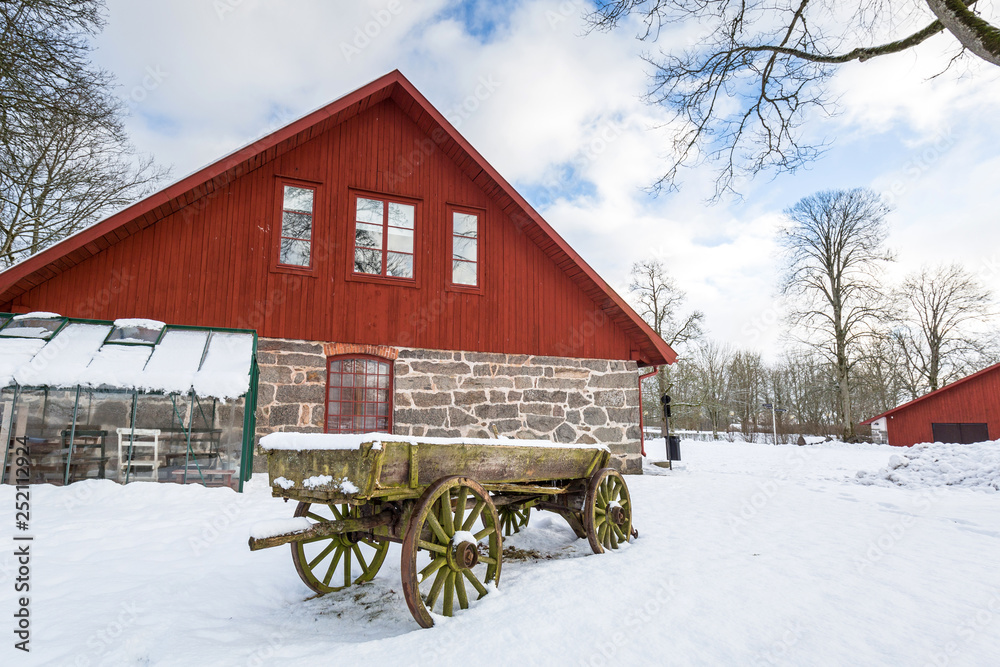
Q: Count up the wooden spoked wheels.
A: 4